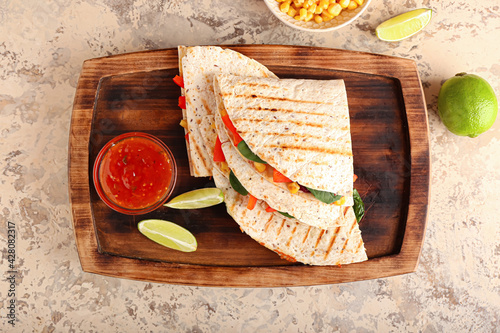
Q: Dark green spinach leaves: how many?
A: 5